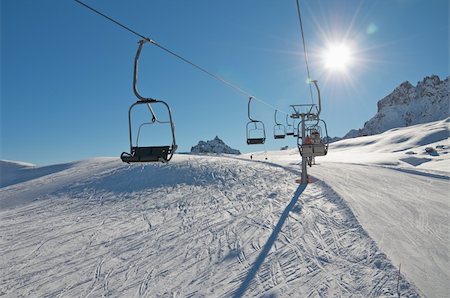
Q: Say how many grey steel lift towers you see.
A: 1